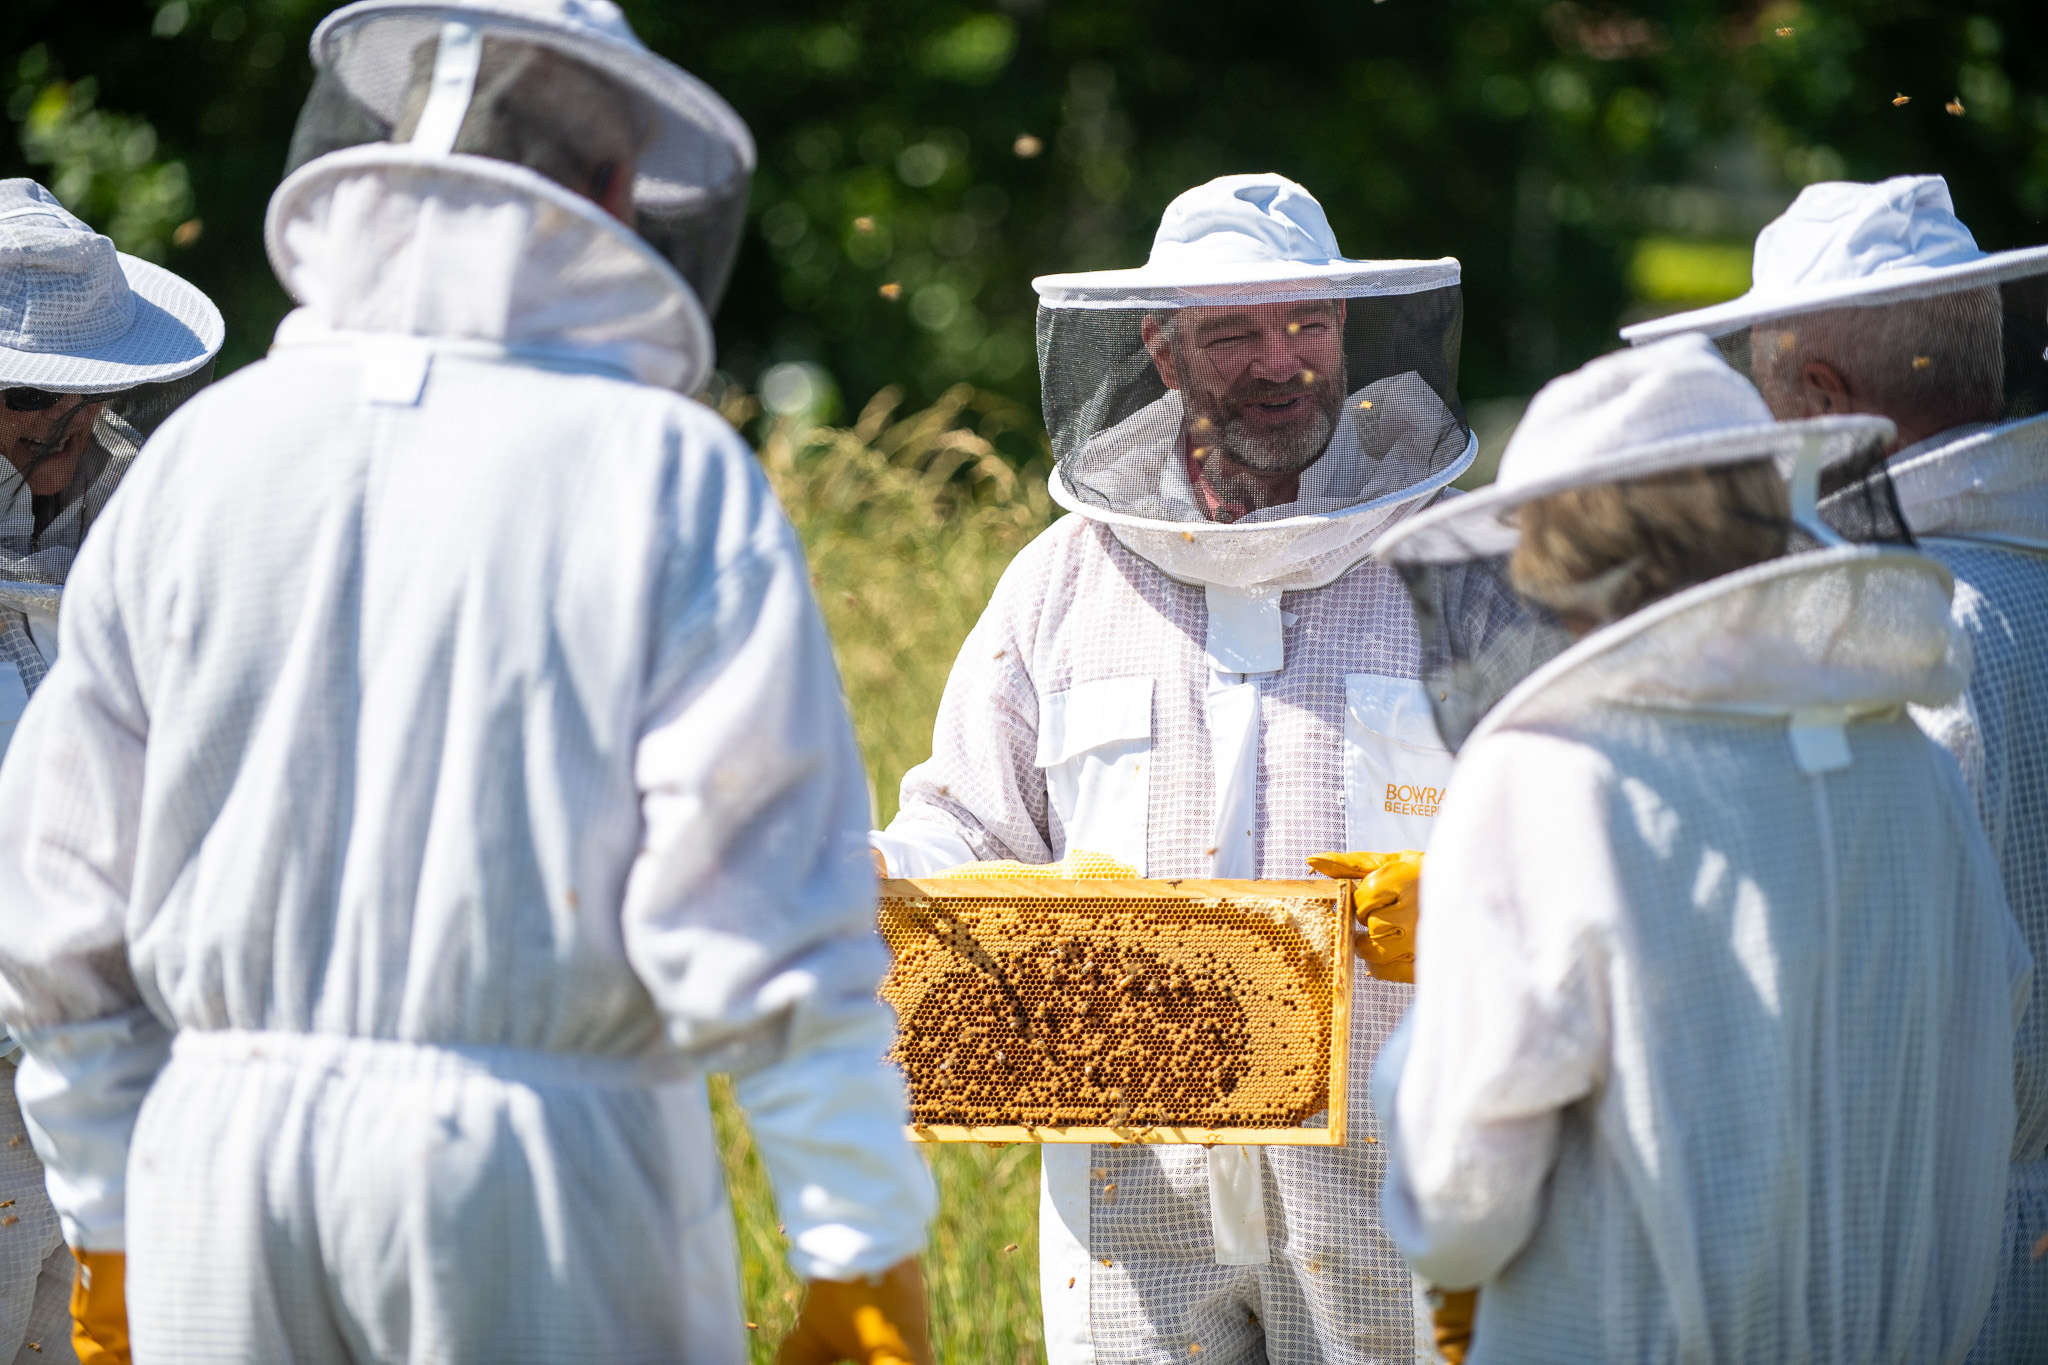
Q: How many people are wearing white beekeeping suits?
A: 5